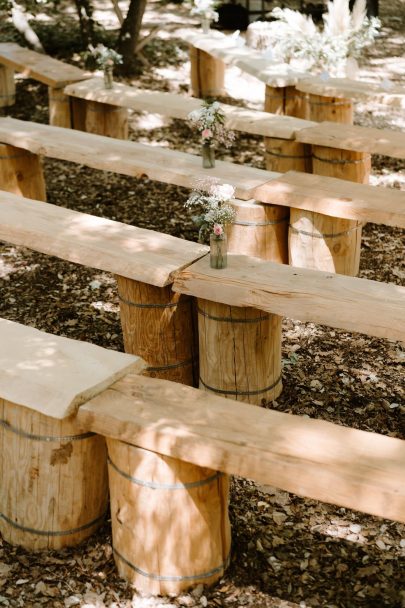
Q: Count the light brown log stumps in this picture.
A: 15